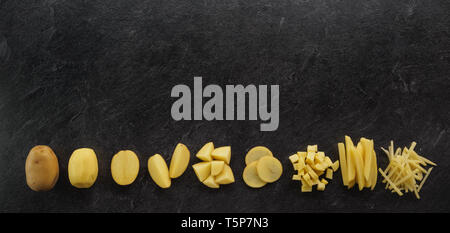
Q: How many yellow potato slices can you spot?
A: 3